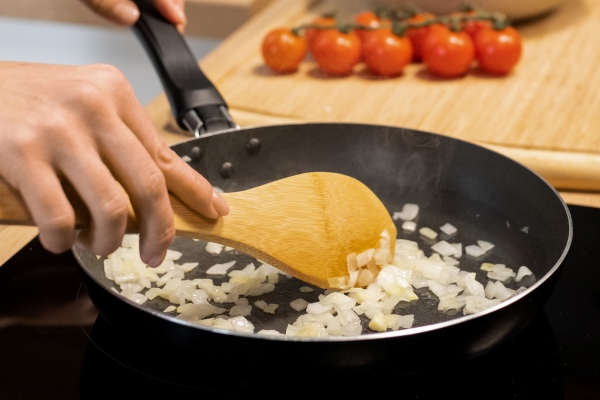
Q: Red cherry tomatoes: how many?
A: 9